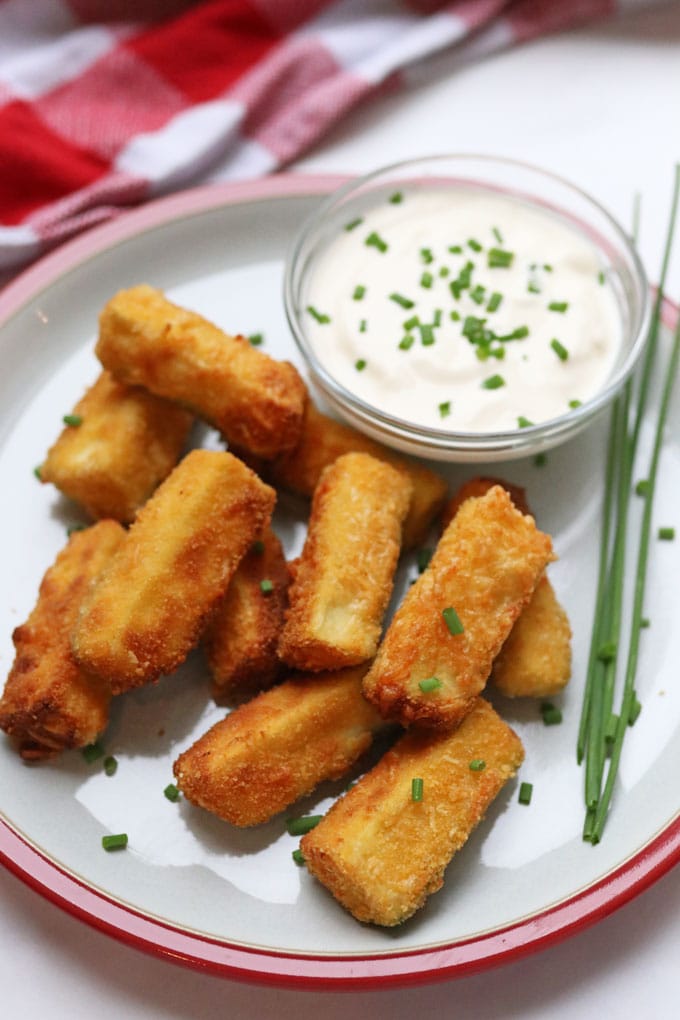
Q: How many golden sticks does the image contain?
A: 11